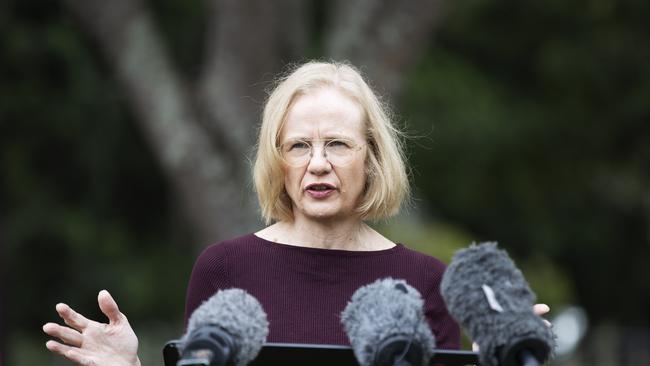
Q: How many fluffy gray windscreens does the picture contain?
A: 3